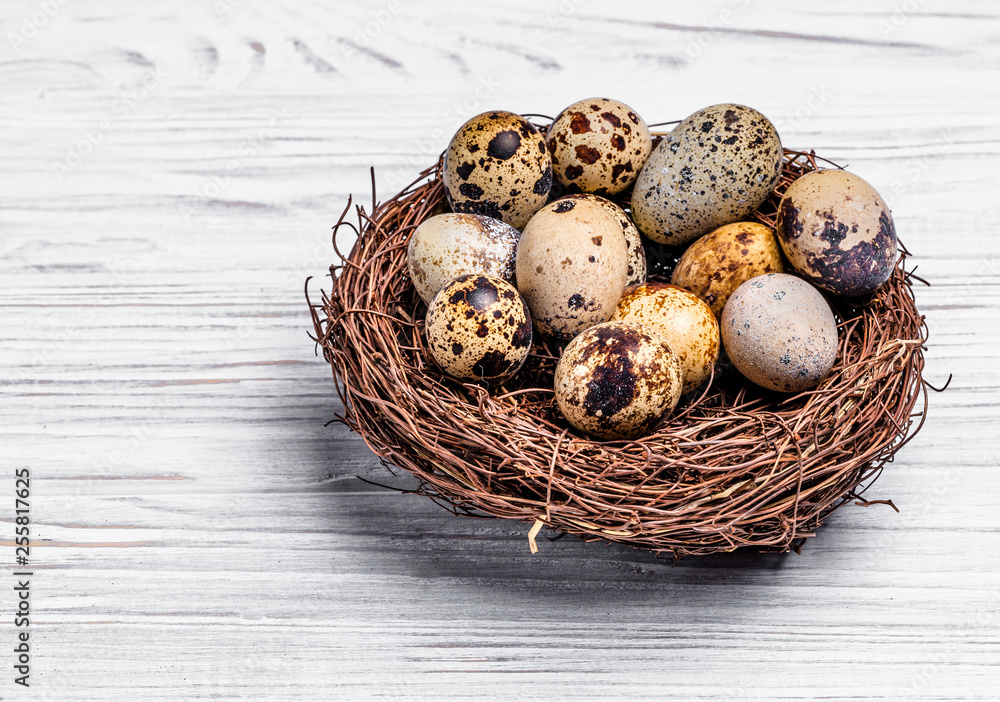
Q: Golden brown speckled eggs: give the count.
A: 2